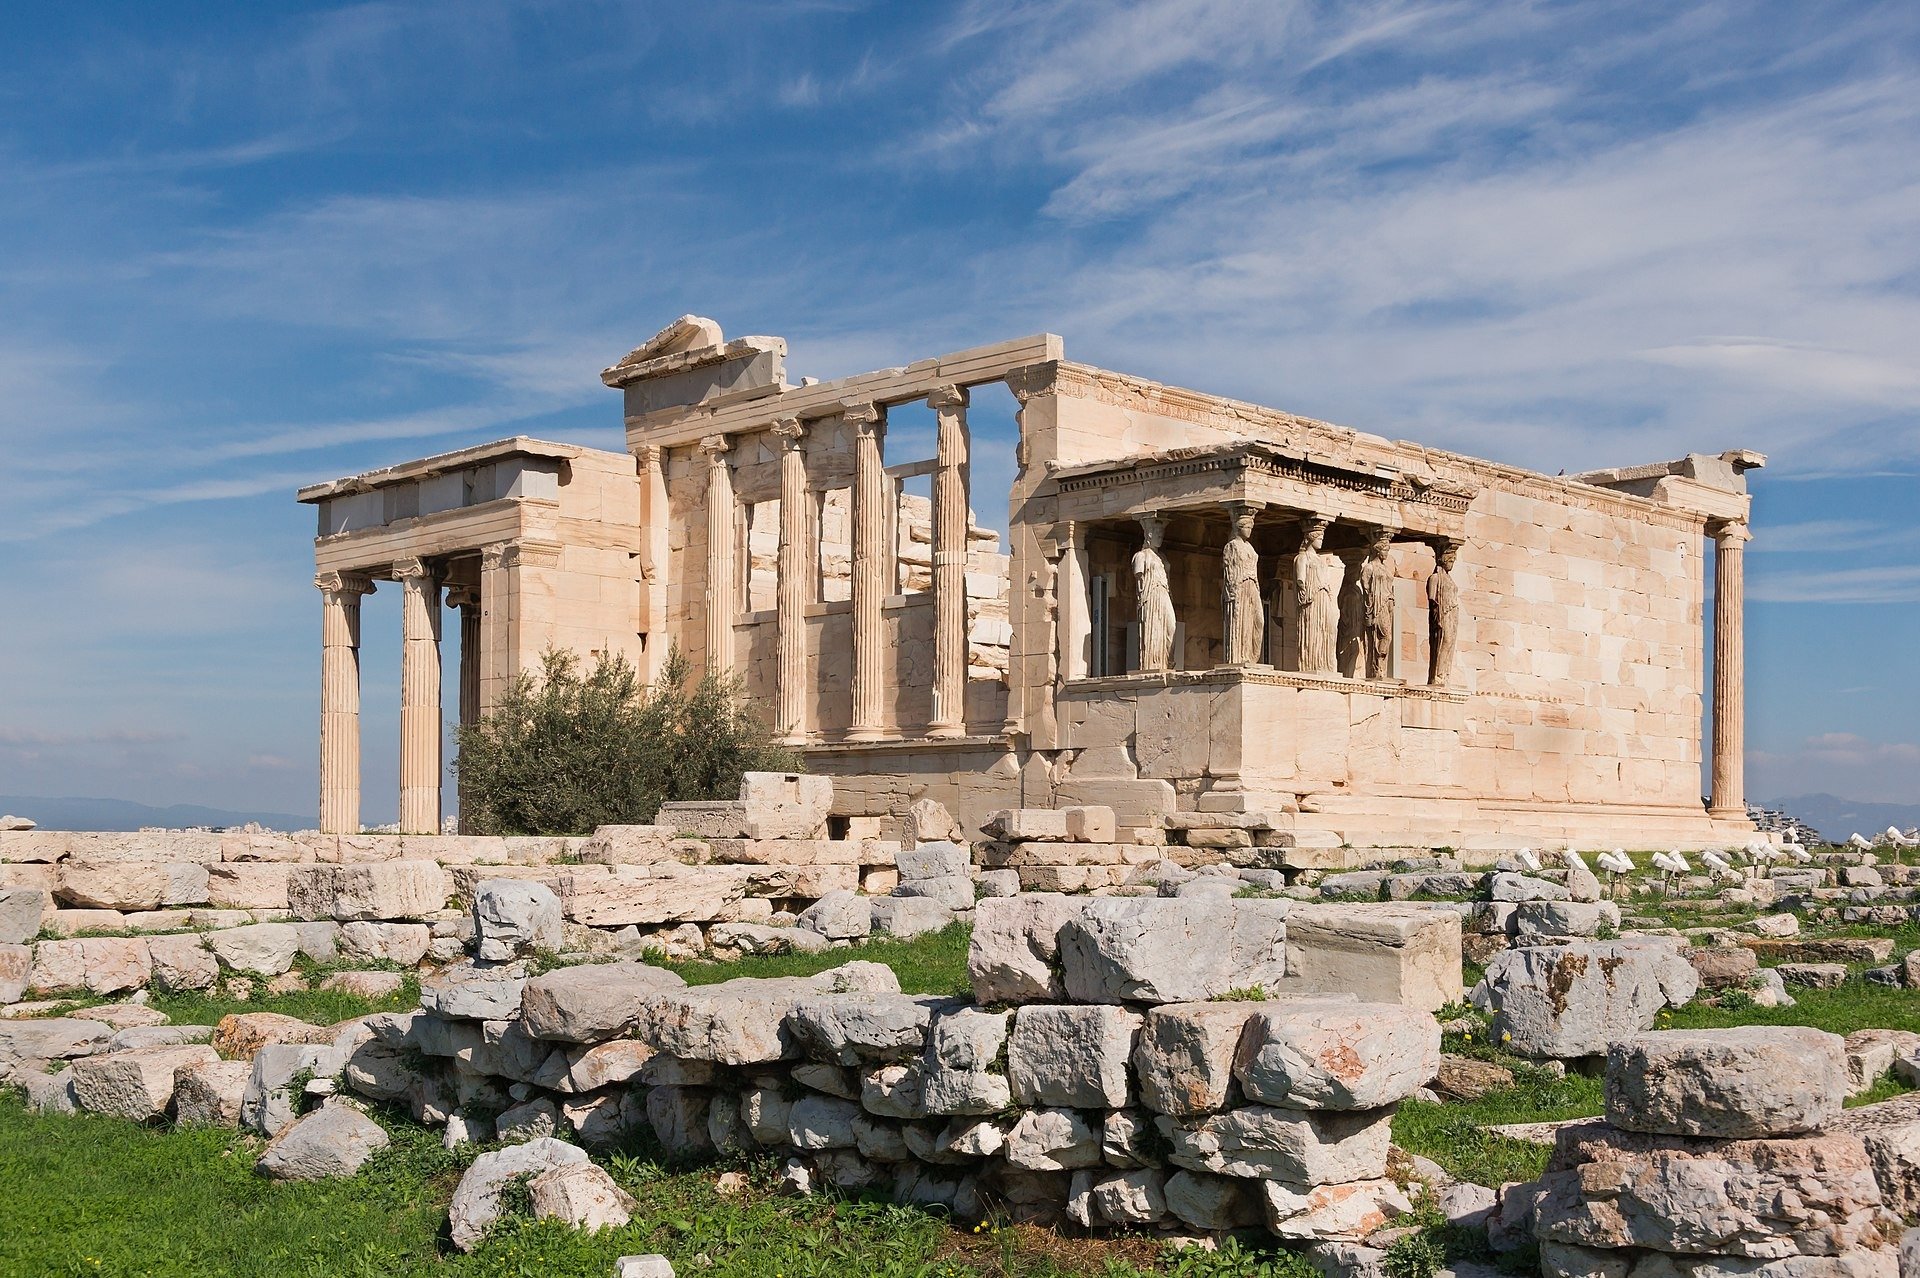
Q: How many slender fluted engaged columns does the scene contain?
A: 4